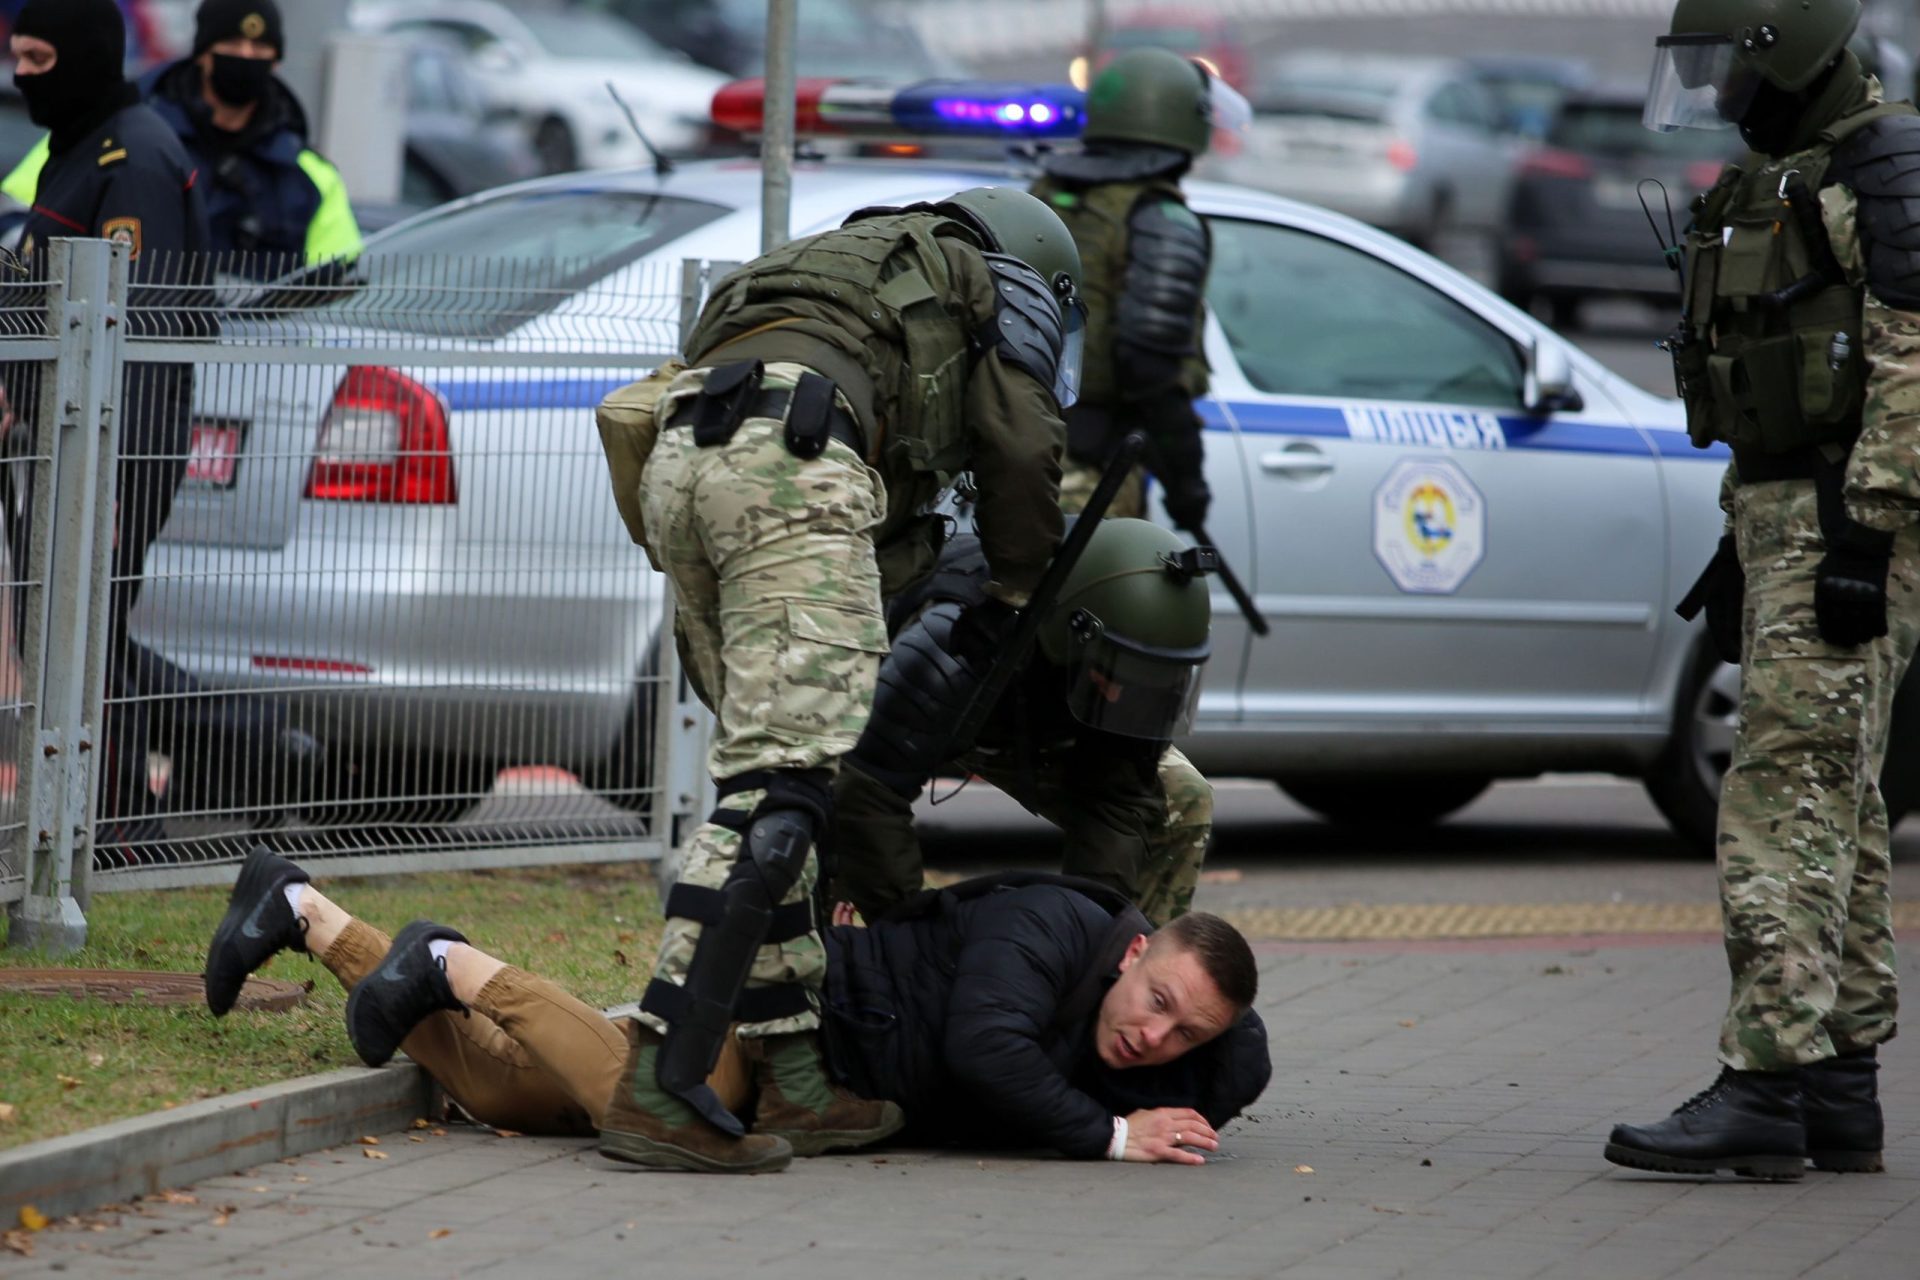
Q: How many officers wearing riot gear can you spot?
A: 4